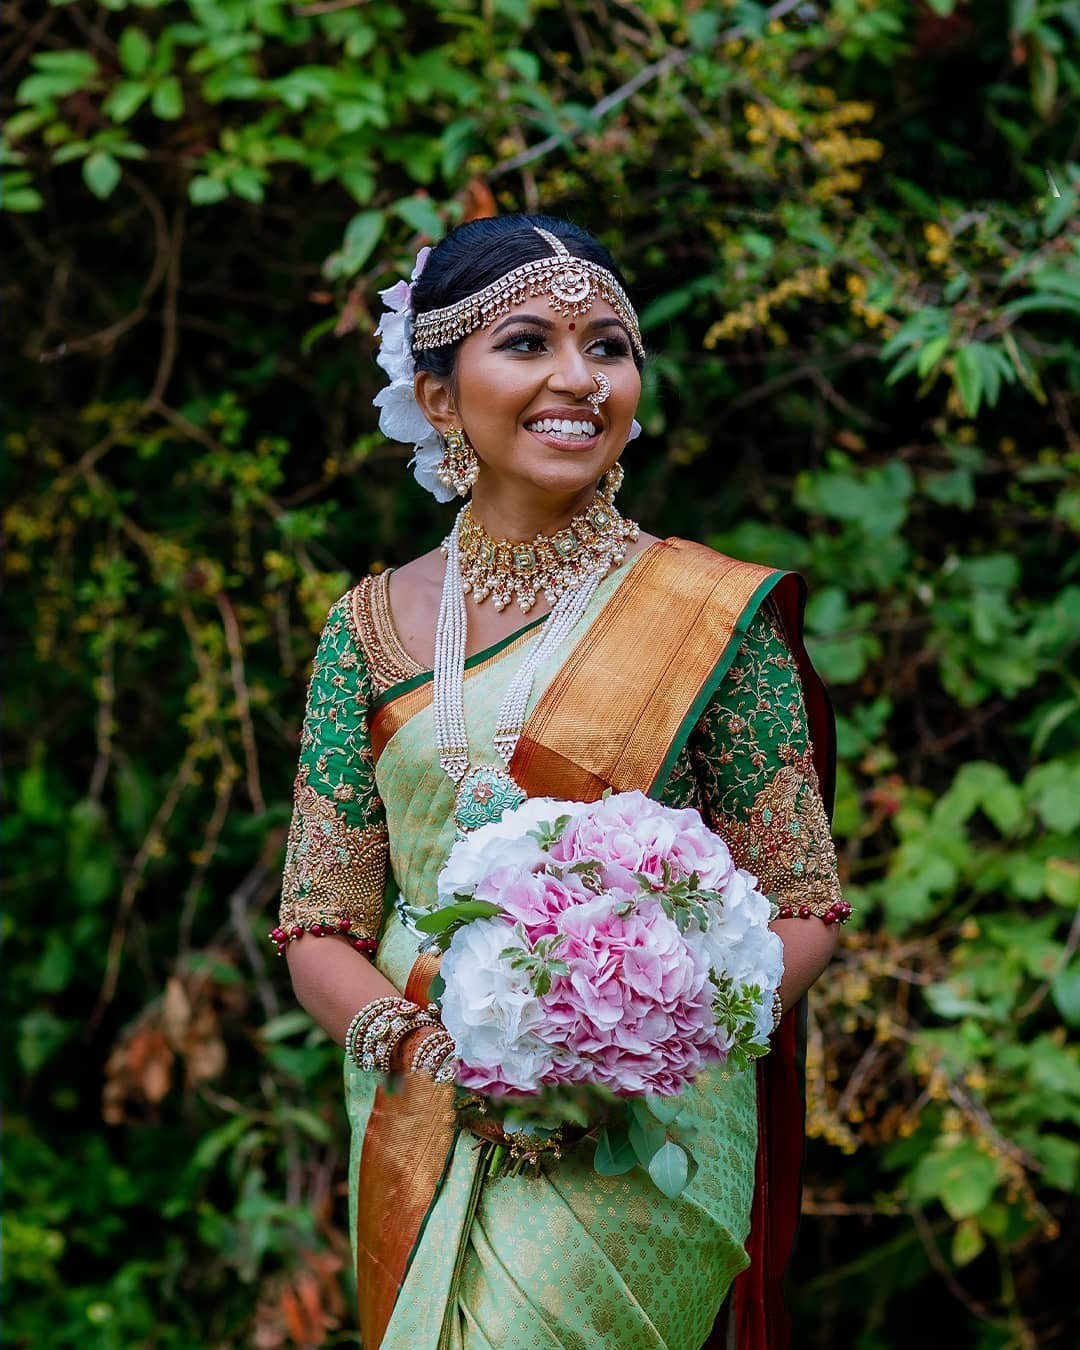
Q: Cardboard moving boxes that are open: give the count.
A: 0